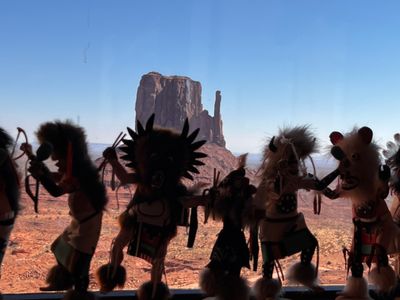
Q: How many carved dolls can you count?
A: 7